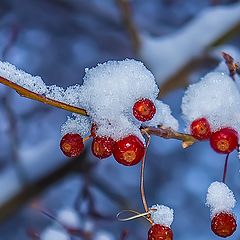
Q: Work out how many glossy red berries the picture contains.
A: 8